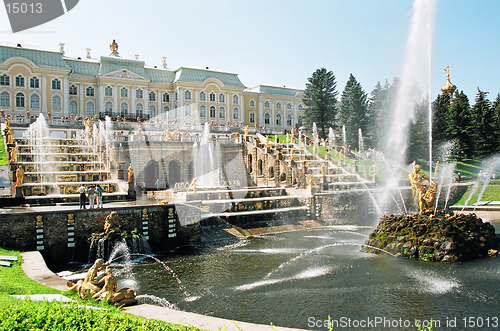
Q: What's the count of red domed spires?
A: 0